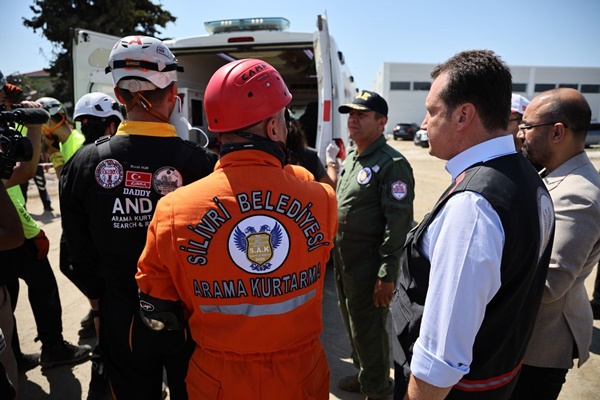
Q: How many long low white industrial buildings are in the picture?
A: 1